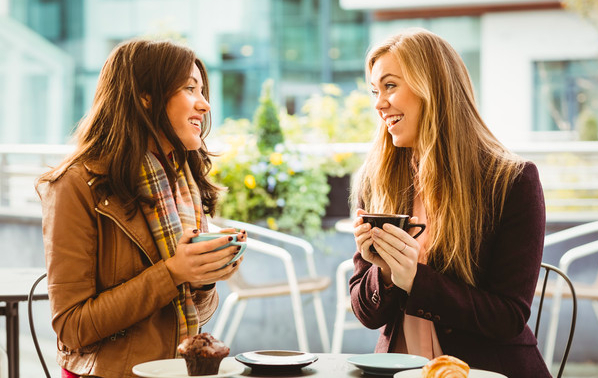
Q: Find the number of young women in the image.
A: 2